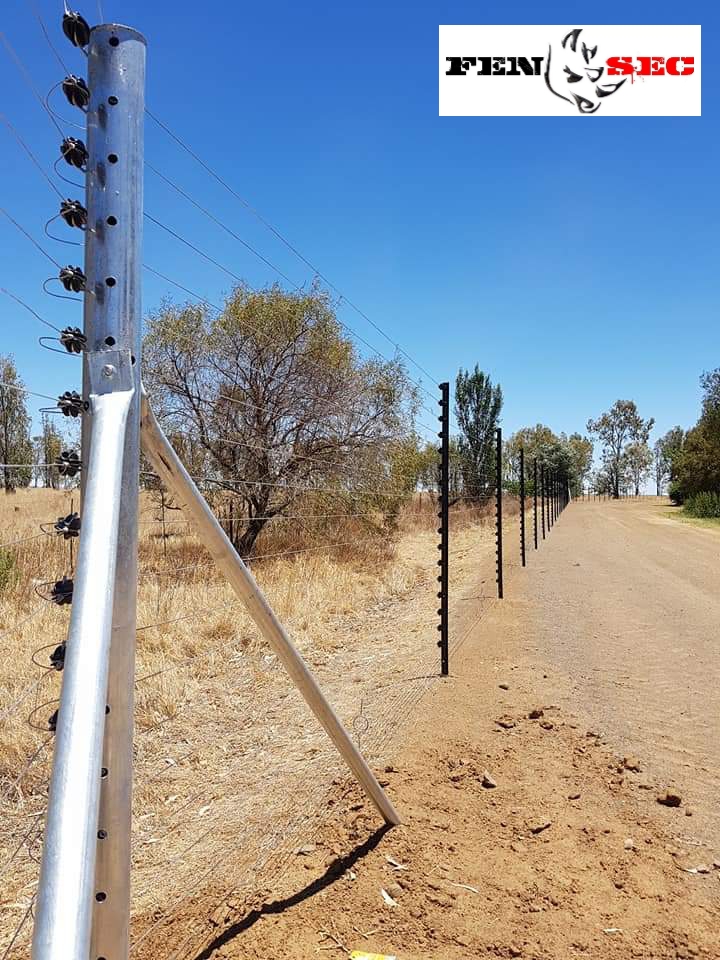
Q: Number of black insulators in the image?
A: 12